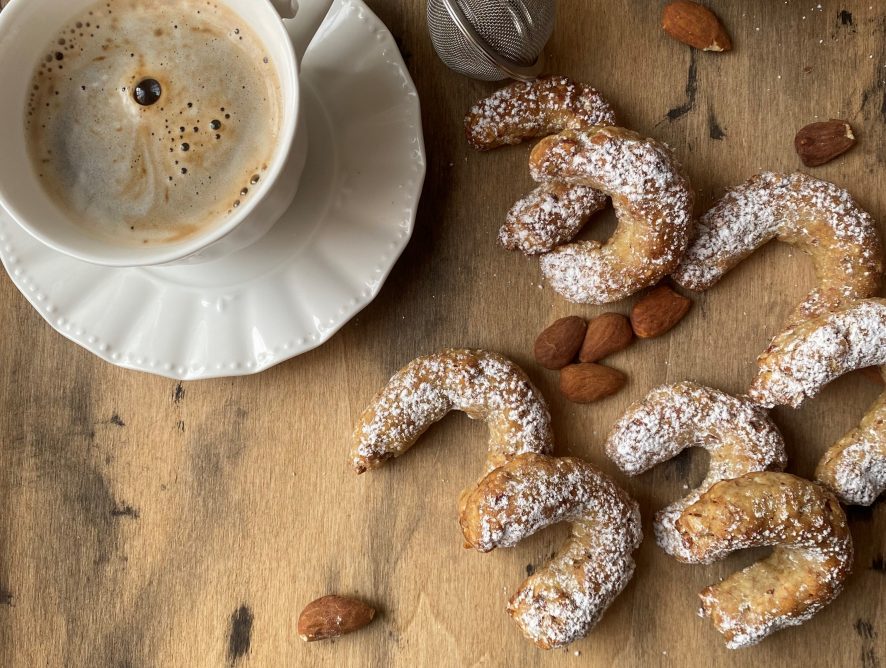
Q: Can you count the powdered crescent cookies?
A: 8